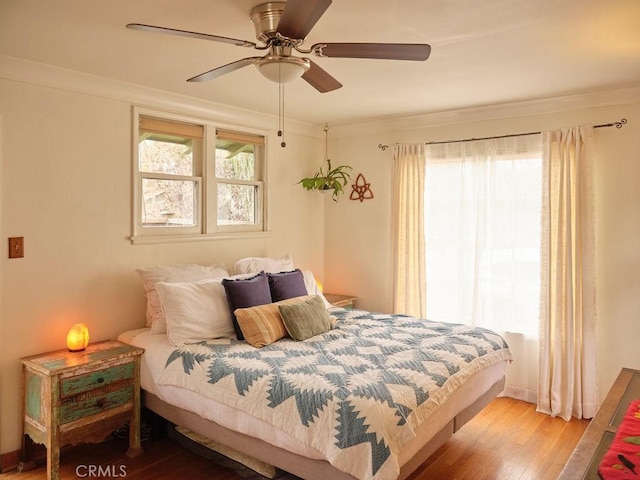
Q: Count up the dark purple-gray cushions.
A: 2